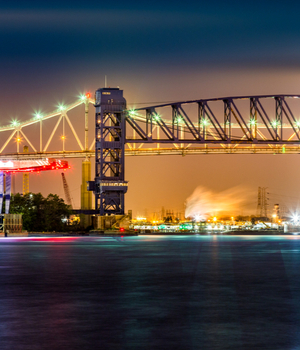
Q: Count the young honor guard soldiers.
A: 0